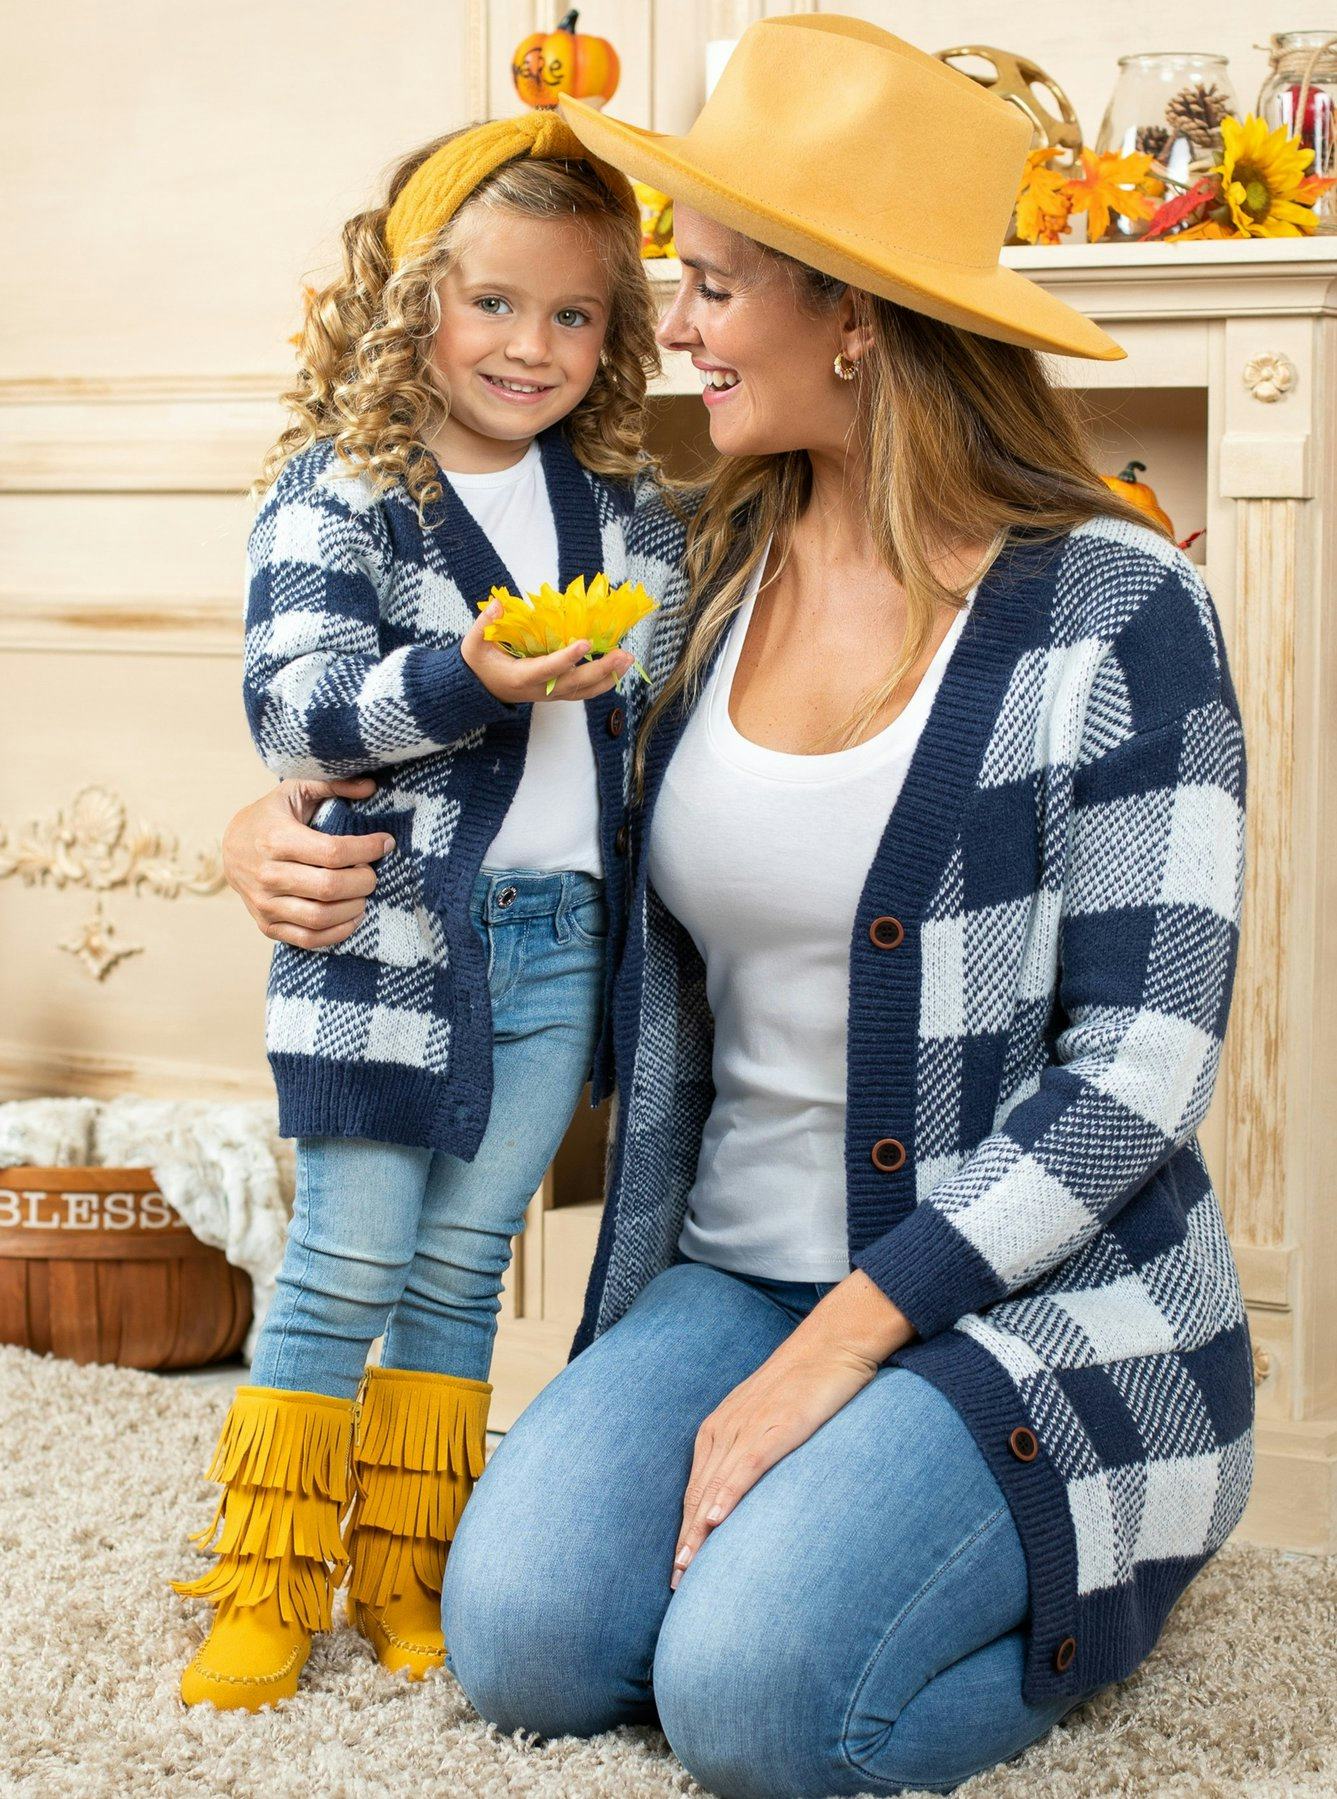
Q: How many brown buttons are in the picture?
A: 6